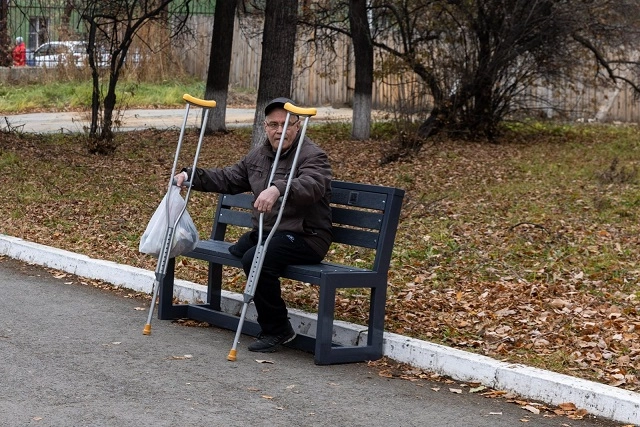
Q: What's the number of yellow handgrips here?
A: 2